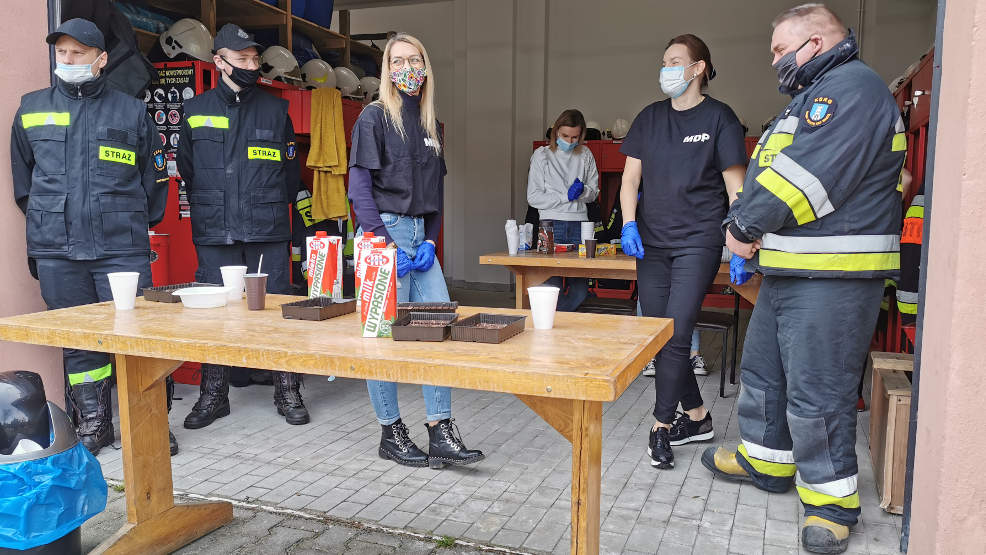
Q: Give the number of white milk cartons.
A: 3